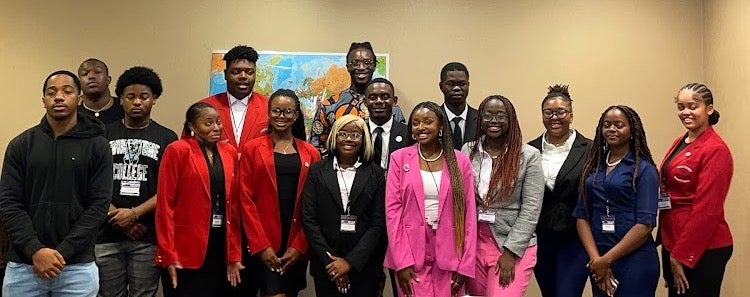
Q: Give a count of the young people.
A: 15